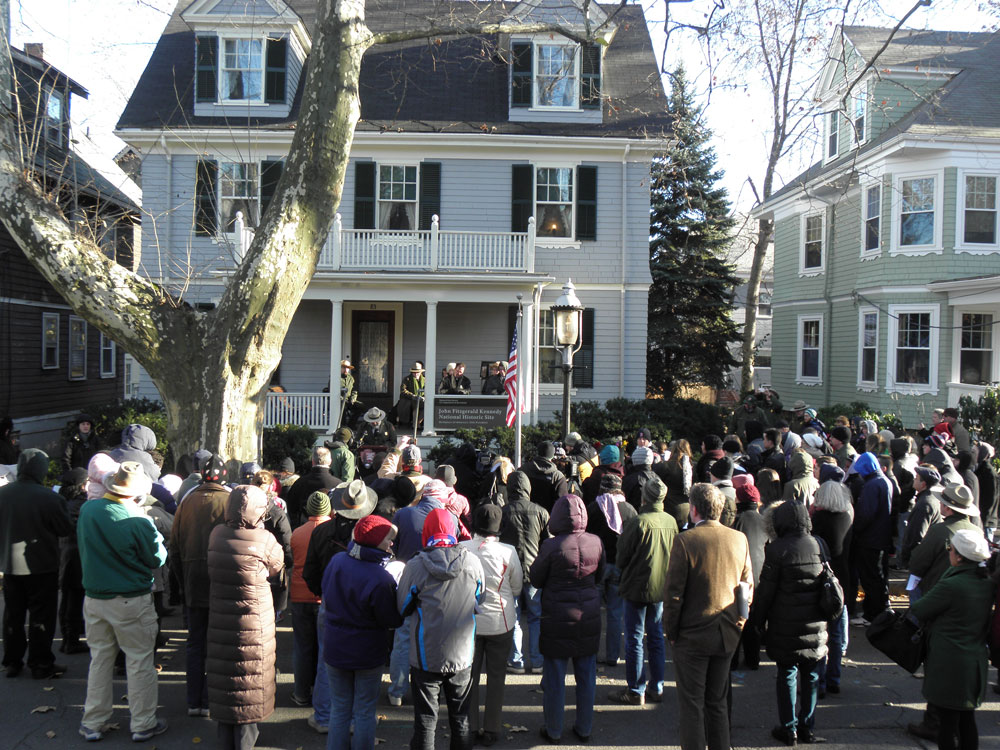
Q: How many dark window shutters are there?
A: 12